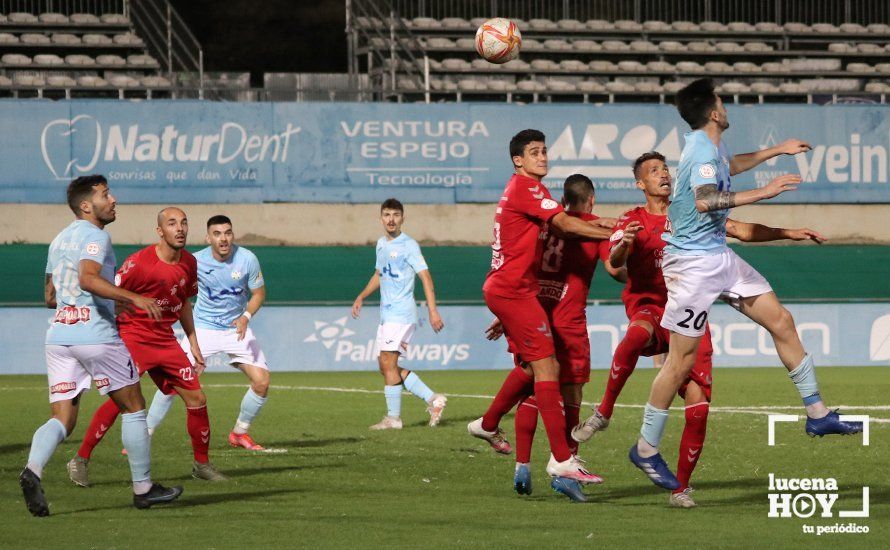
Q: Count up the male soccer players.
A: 8